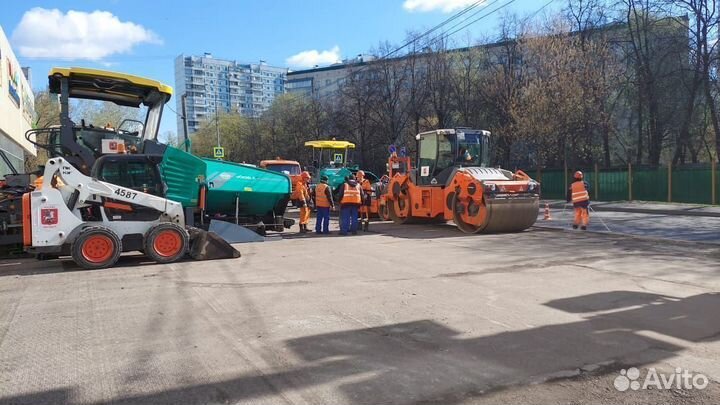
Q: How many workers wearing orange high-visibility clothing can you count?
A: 5